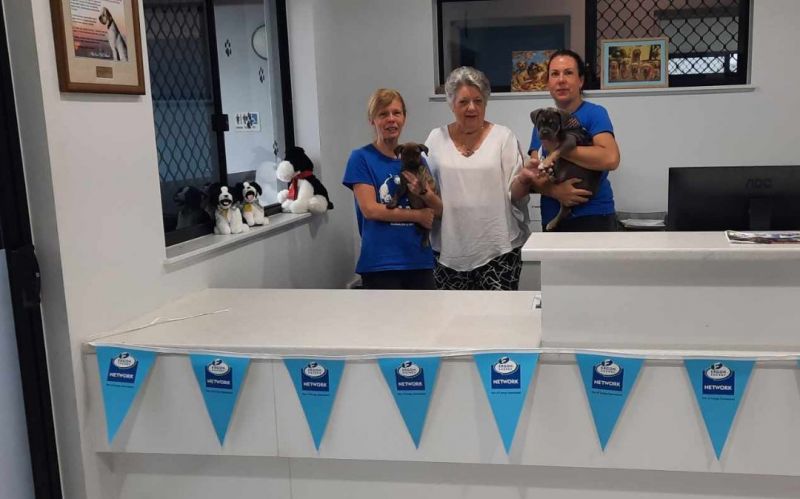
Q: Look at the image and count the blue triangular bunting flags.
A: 7